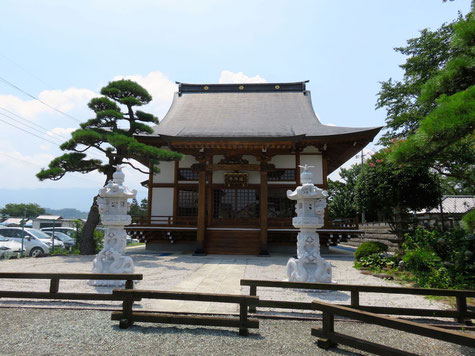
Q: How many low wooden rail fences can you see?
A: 4